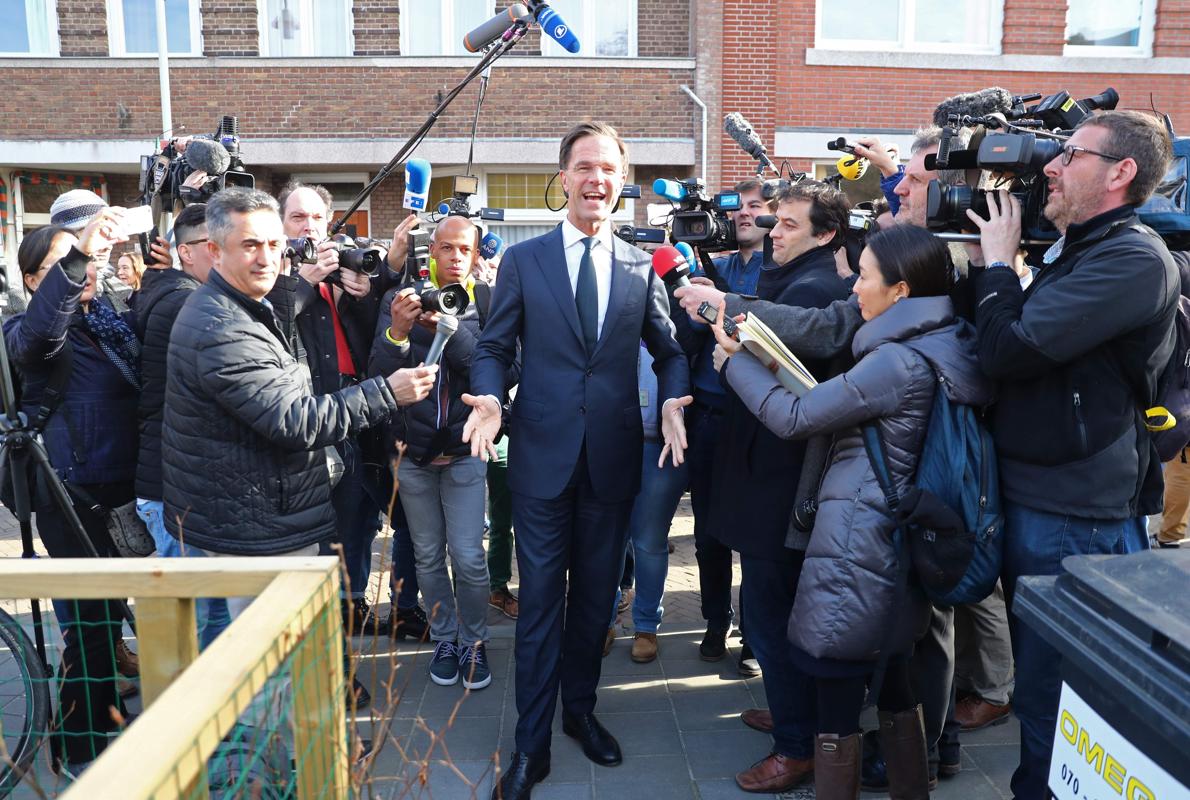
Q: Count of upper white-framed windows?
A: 7